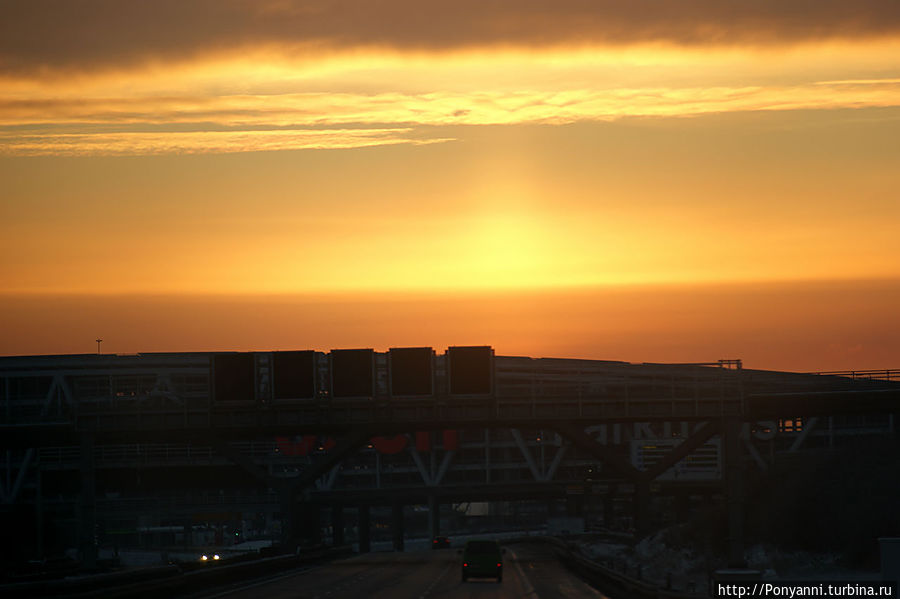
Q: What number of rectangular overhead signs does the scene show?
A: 5